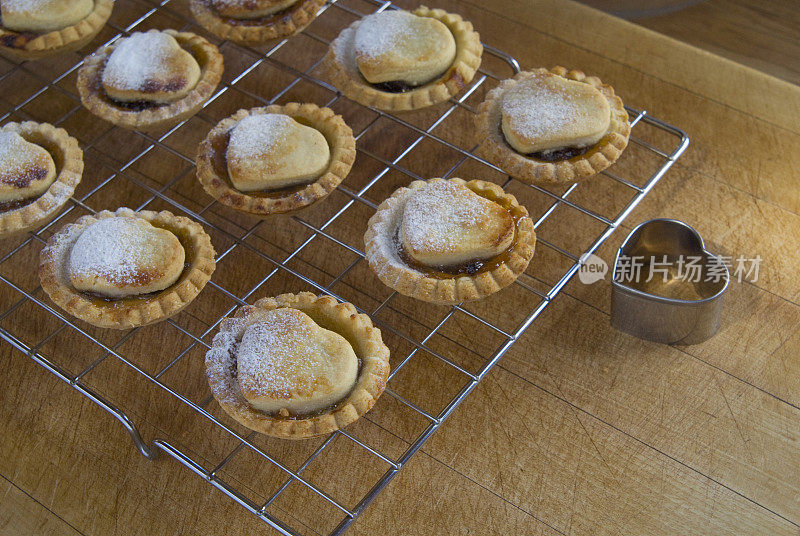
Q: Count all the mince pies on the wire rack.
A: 10